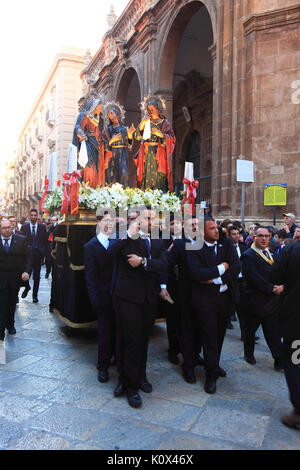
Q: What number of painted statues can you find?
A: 3